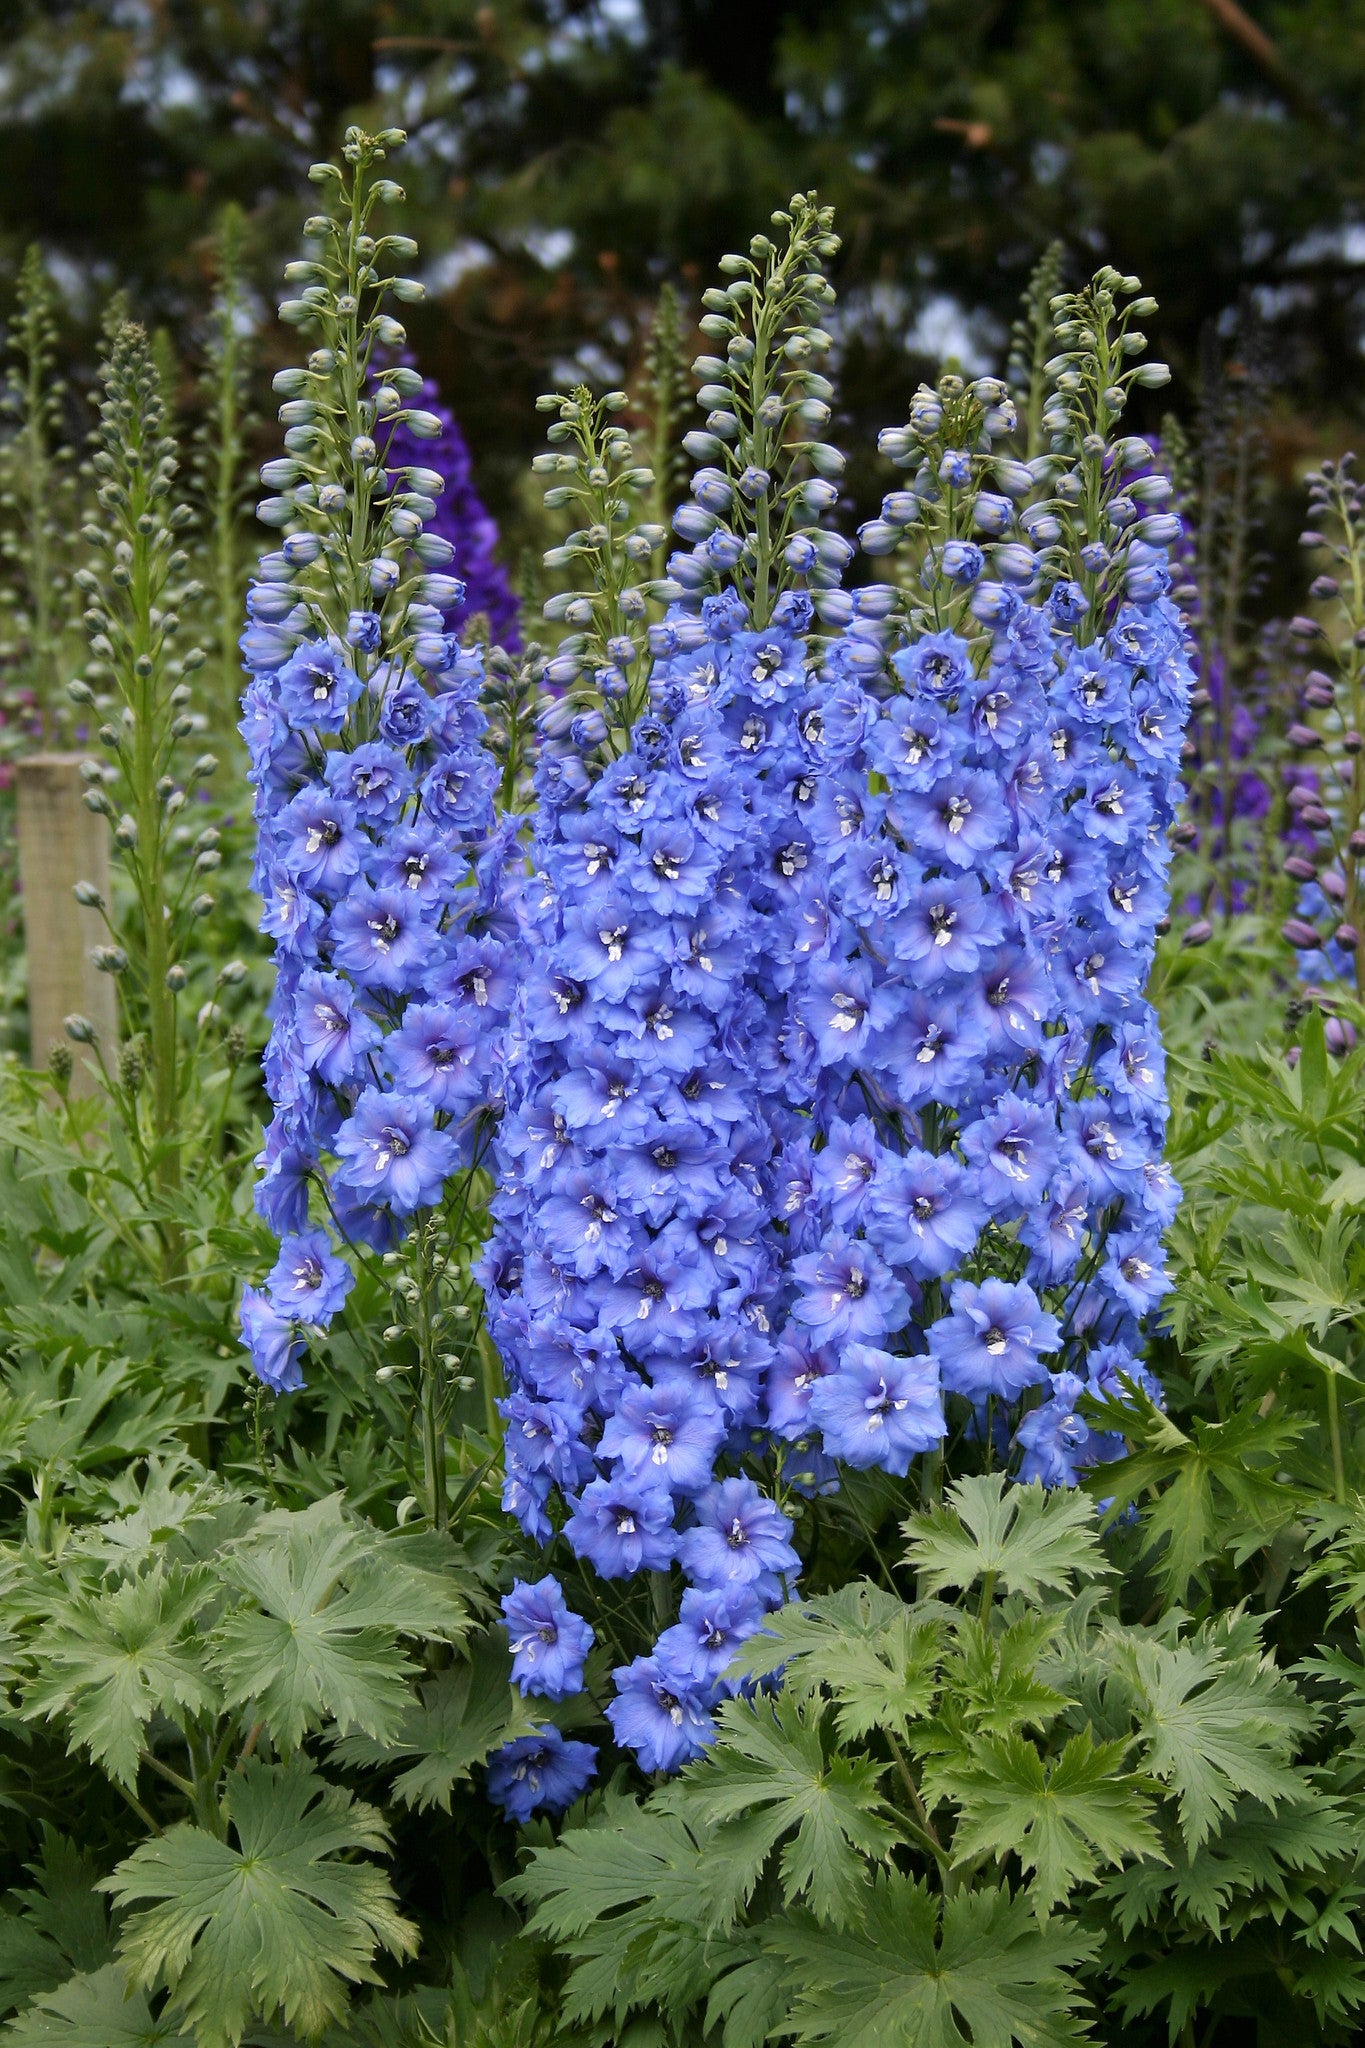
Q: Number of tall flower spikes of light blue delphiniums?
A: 5